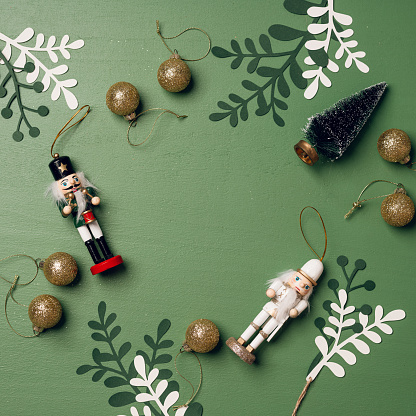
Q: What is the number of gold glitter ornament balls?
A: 7